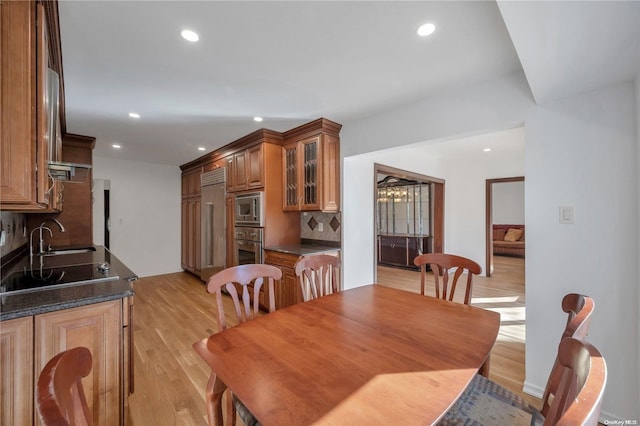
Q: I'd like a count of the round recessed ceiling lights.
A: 7